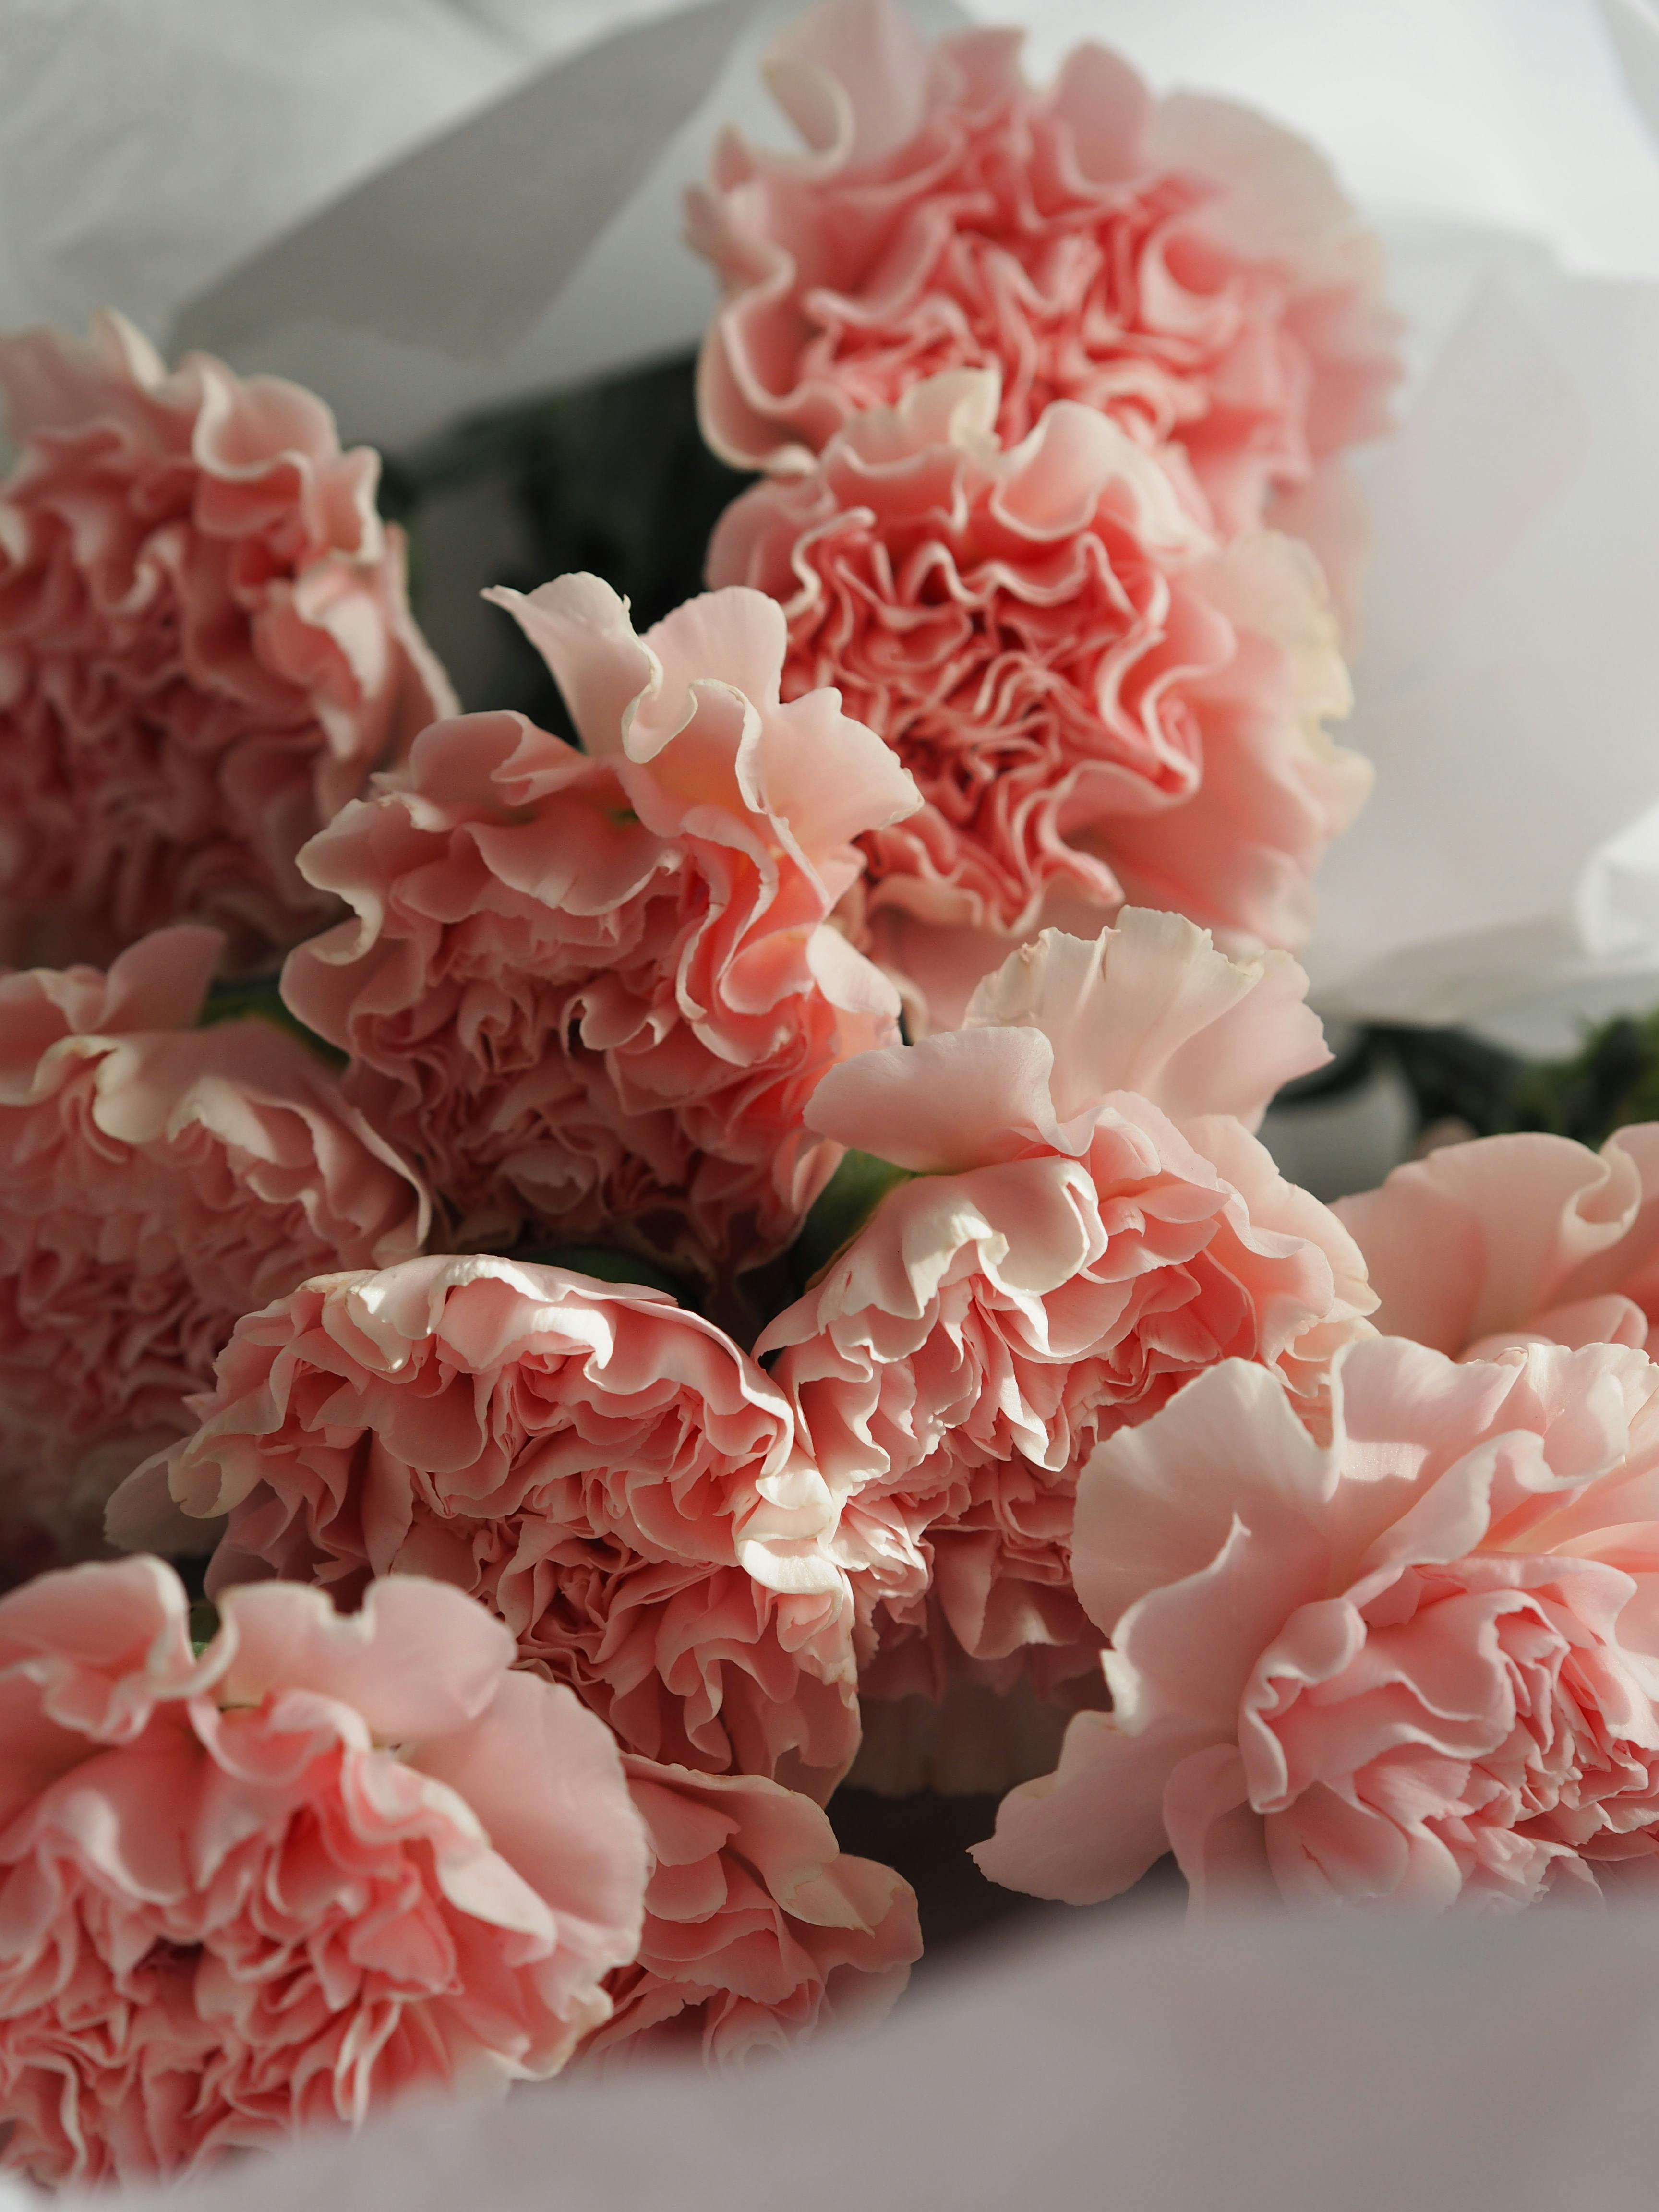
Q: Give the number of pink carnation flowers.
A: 11